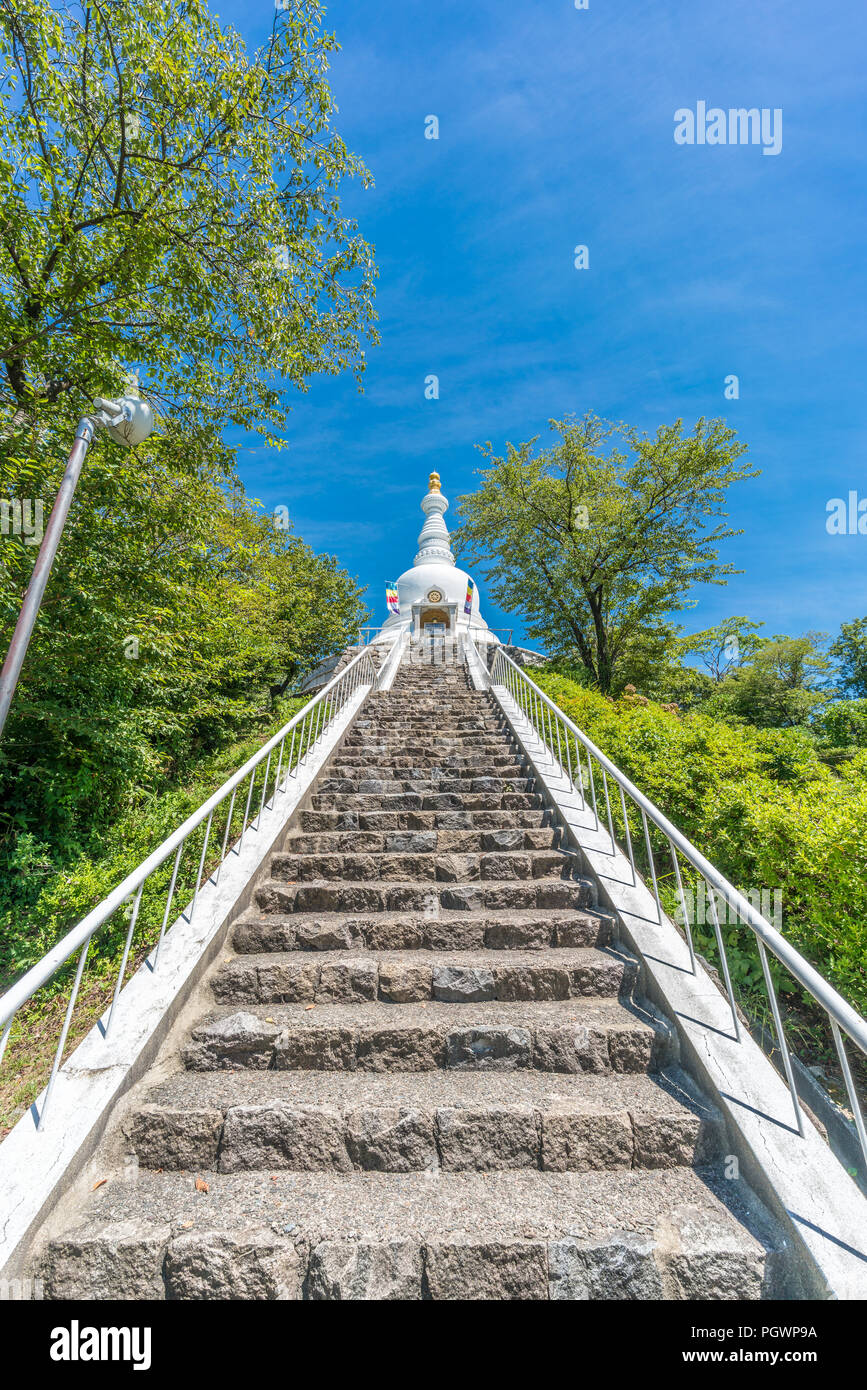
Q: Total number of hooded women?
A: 0